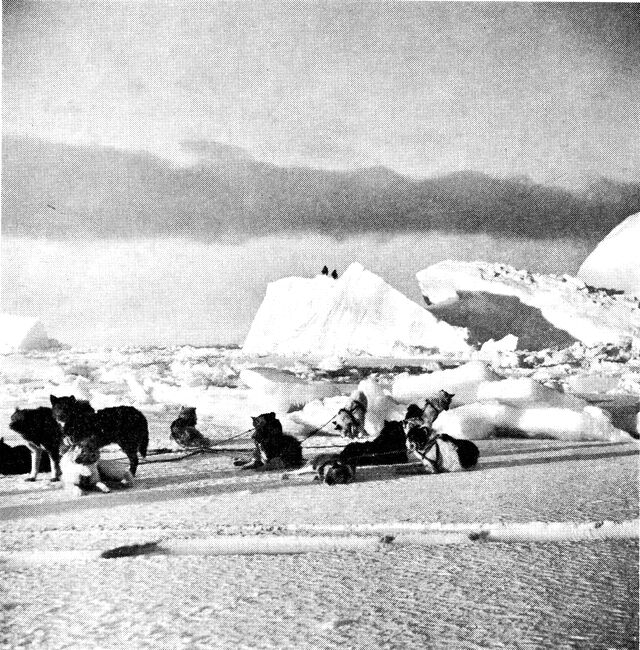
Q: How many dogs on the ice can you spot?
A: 11